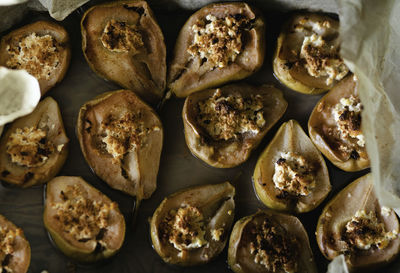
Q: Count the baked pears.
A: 14